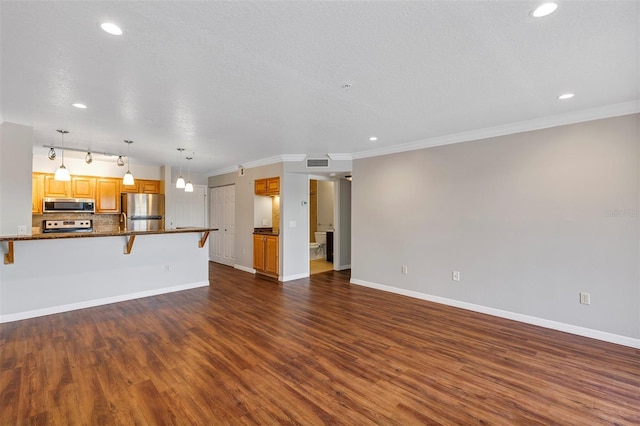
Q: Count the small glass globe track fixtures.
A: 3